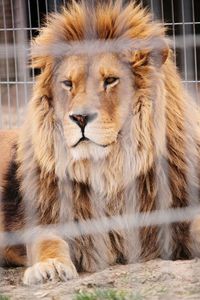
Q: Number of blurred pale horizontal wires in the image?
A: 2